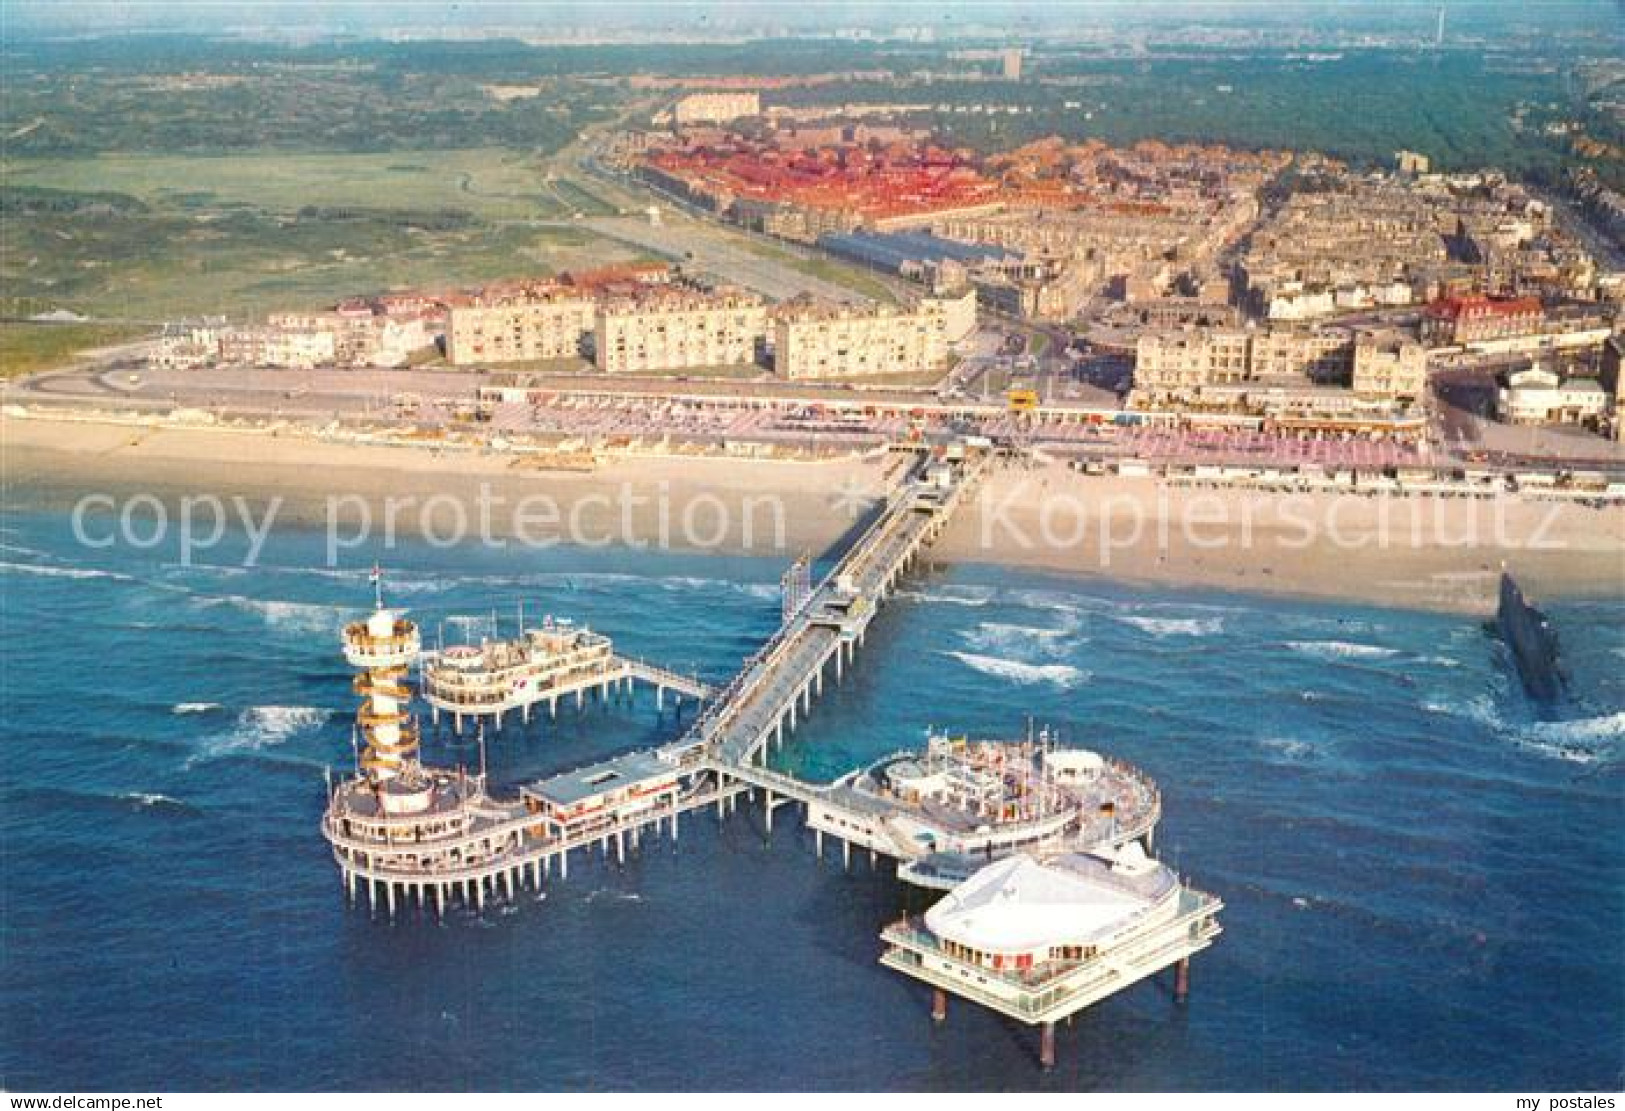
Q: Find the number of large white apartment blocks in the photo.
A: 3